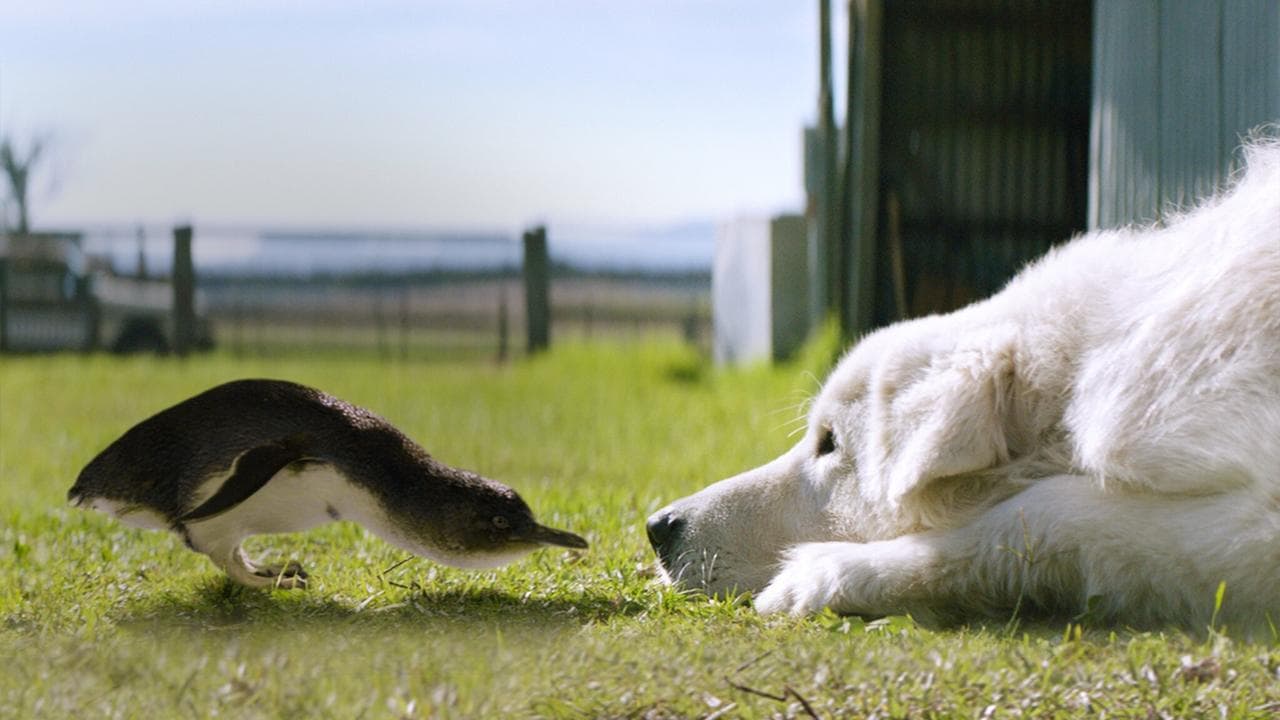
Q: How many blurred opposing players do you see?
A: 0